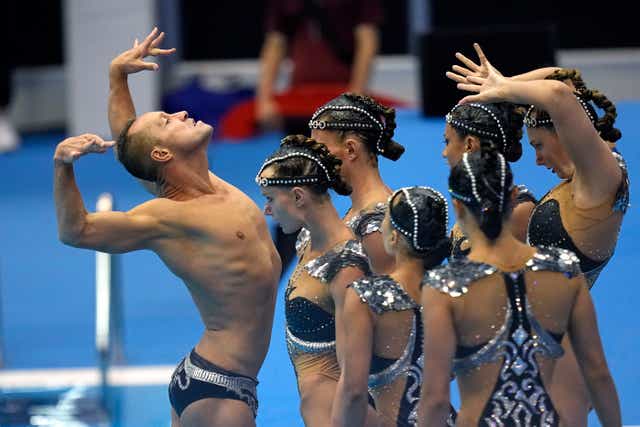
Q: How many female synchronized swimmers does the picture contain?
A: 6